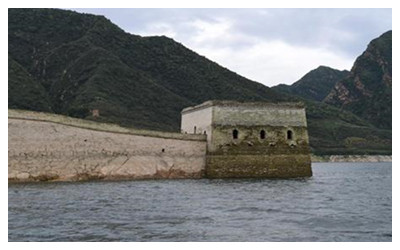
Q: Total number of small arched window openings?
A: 3